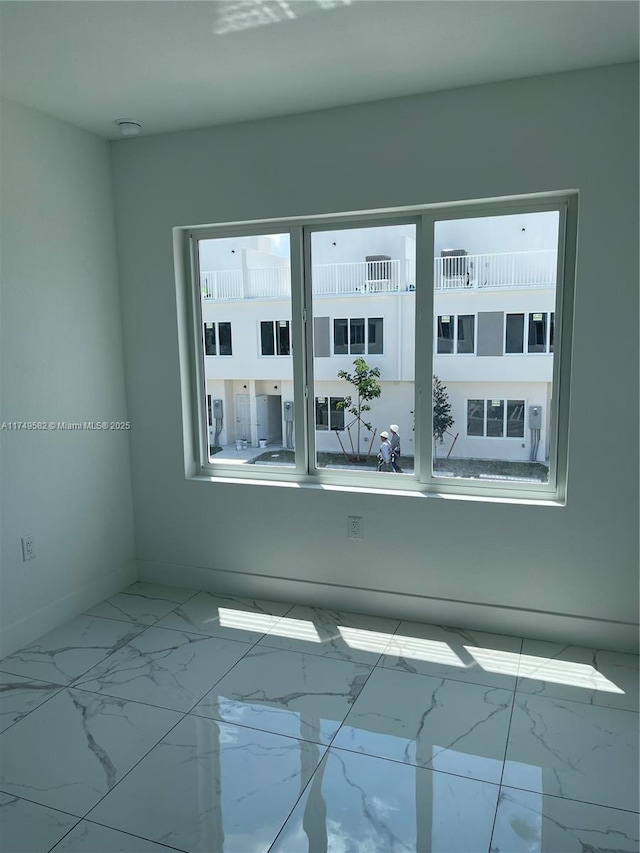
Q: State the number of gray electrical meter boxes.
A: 3